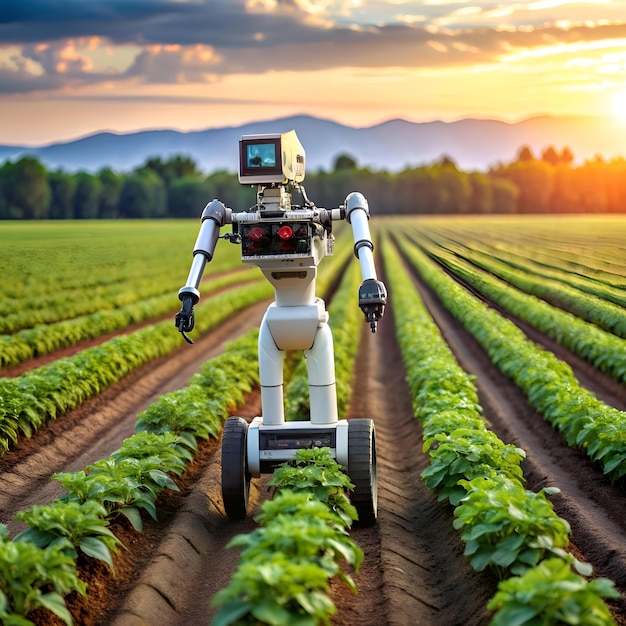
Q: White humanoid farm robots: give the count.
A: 1